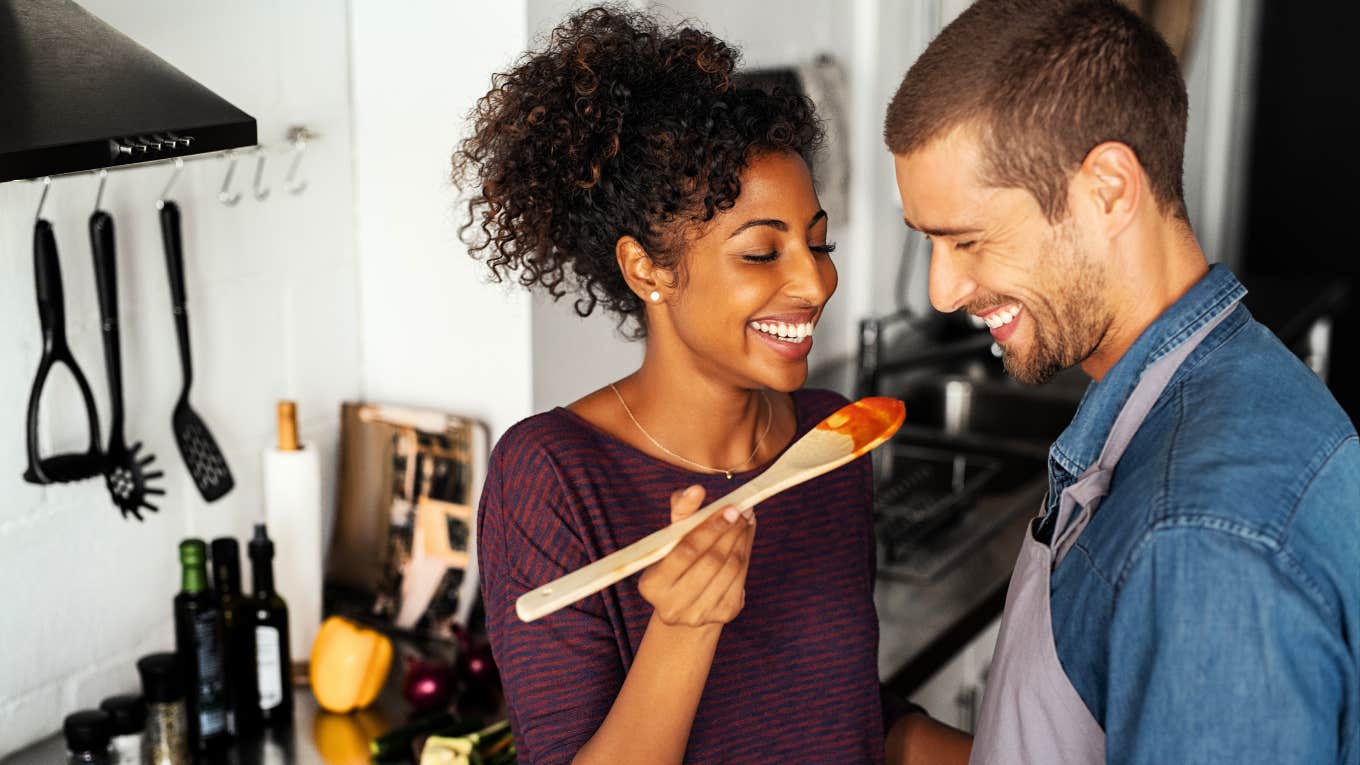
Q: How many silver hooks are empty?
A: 3